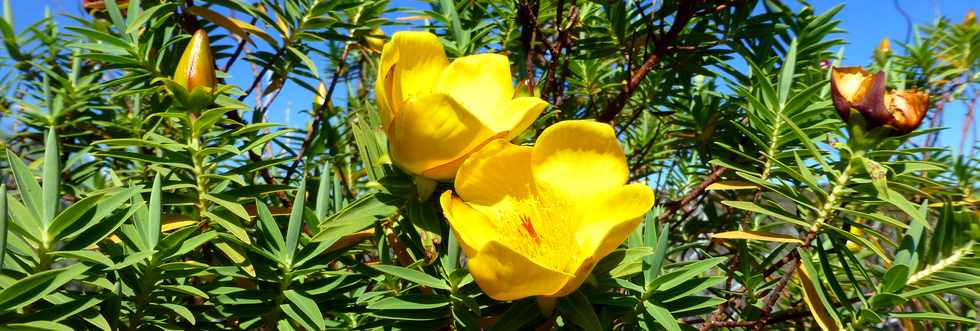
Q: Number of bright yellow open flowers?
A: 2